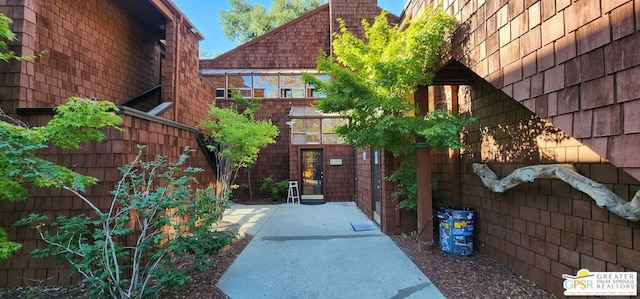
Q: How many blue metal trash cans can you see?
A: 1